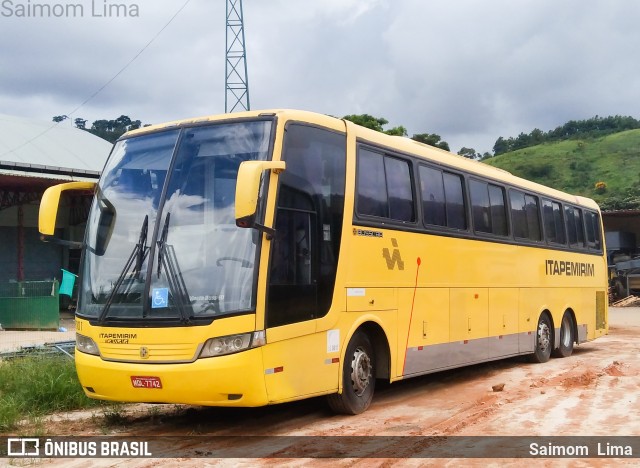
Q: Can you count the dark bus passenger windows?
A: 7